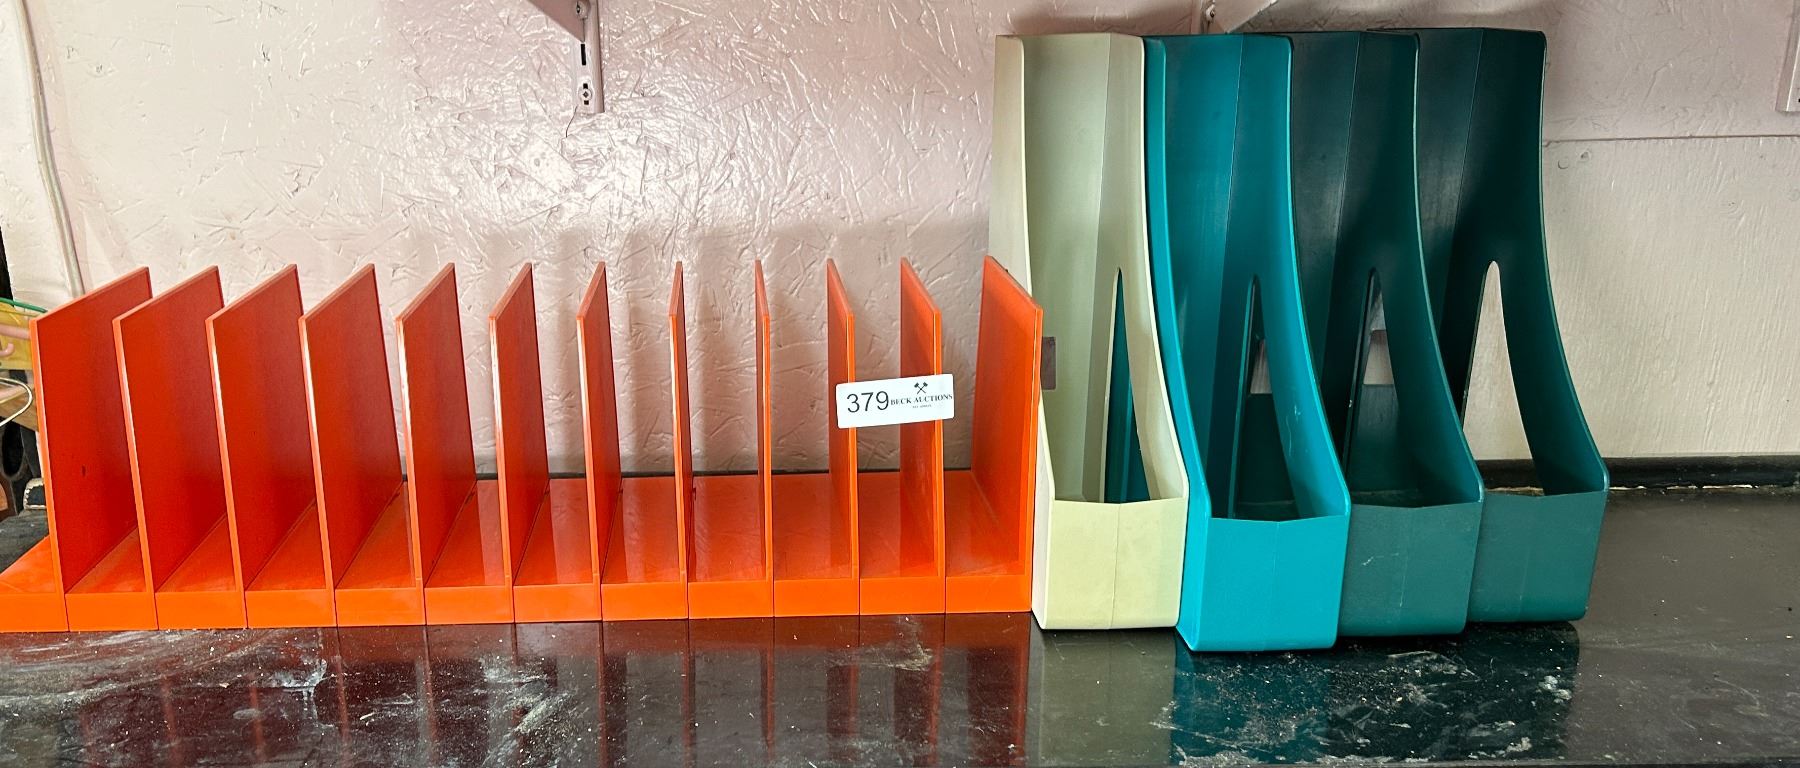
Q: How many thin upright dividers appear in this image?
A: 12